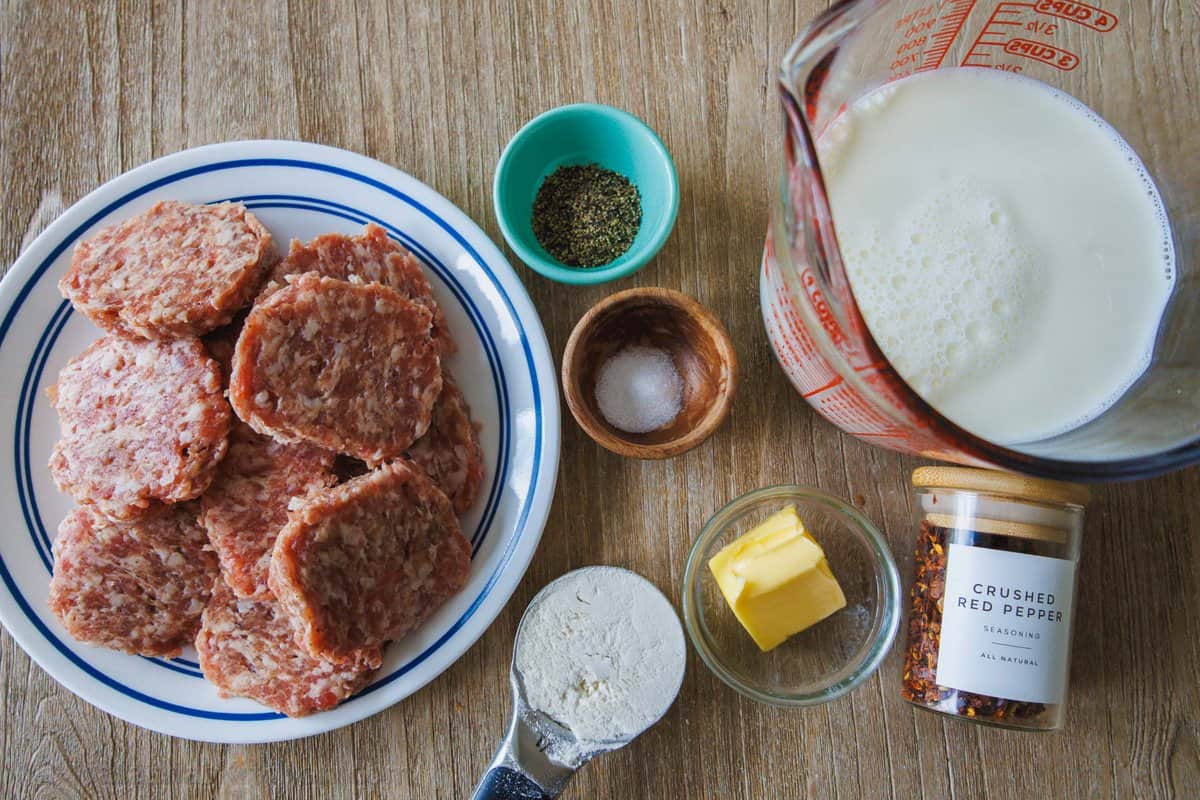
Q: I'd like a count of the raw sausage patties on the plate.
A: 9